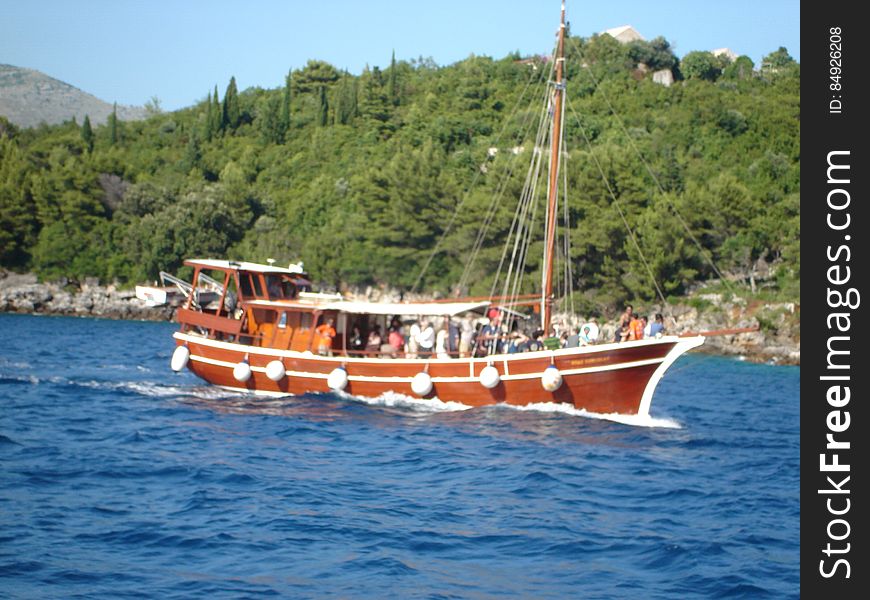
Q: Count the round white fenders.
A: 7